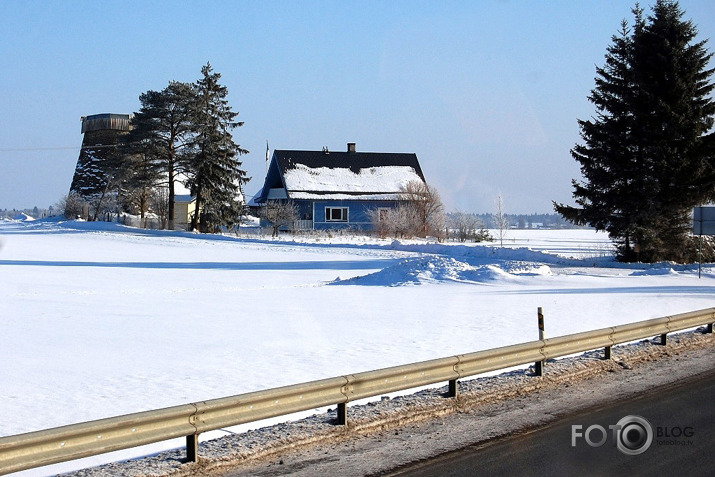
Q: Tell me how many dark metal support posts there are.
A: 7